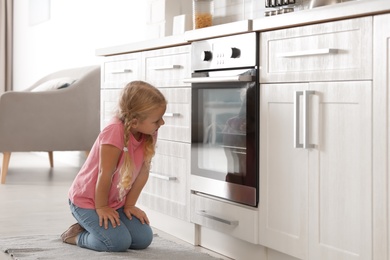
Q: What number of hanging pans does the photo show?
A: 0